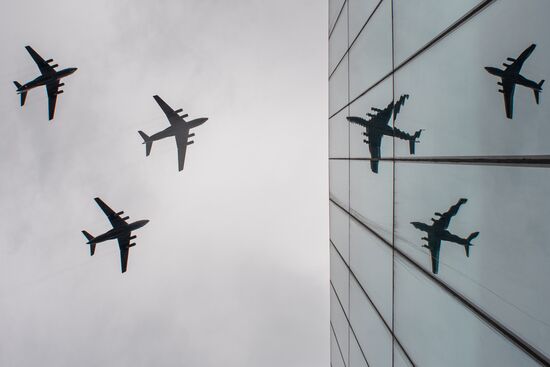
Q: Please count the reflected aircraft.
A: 3